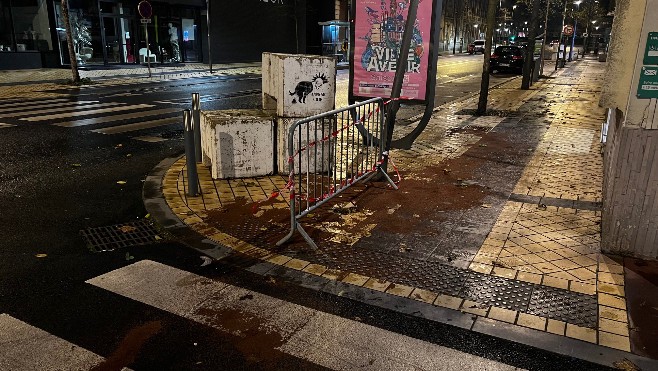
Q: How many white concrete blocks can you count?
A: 3